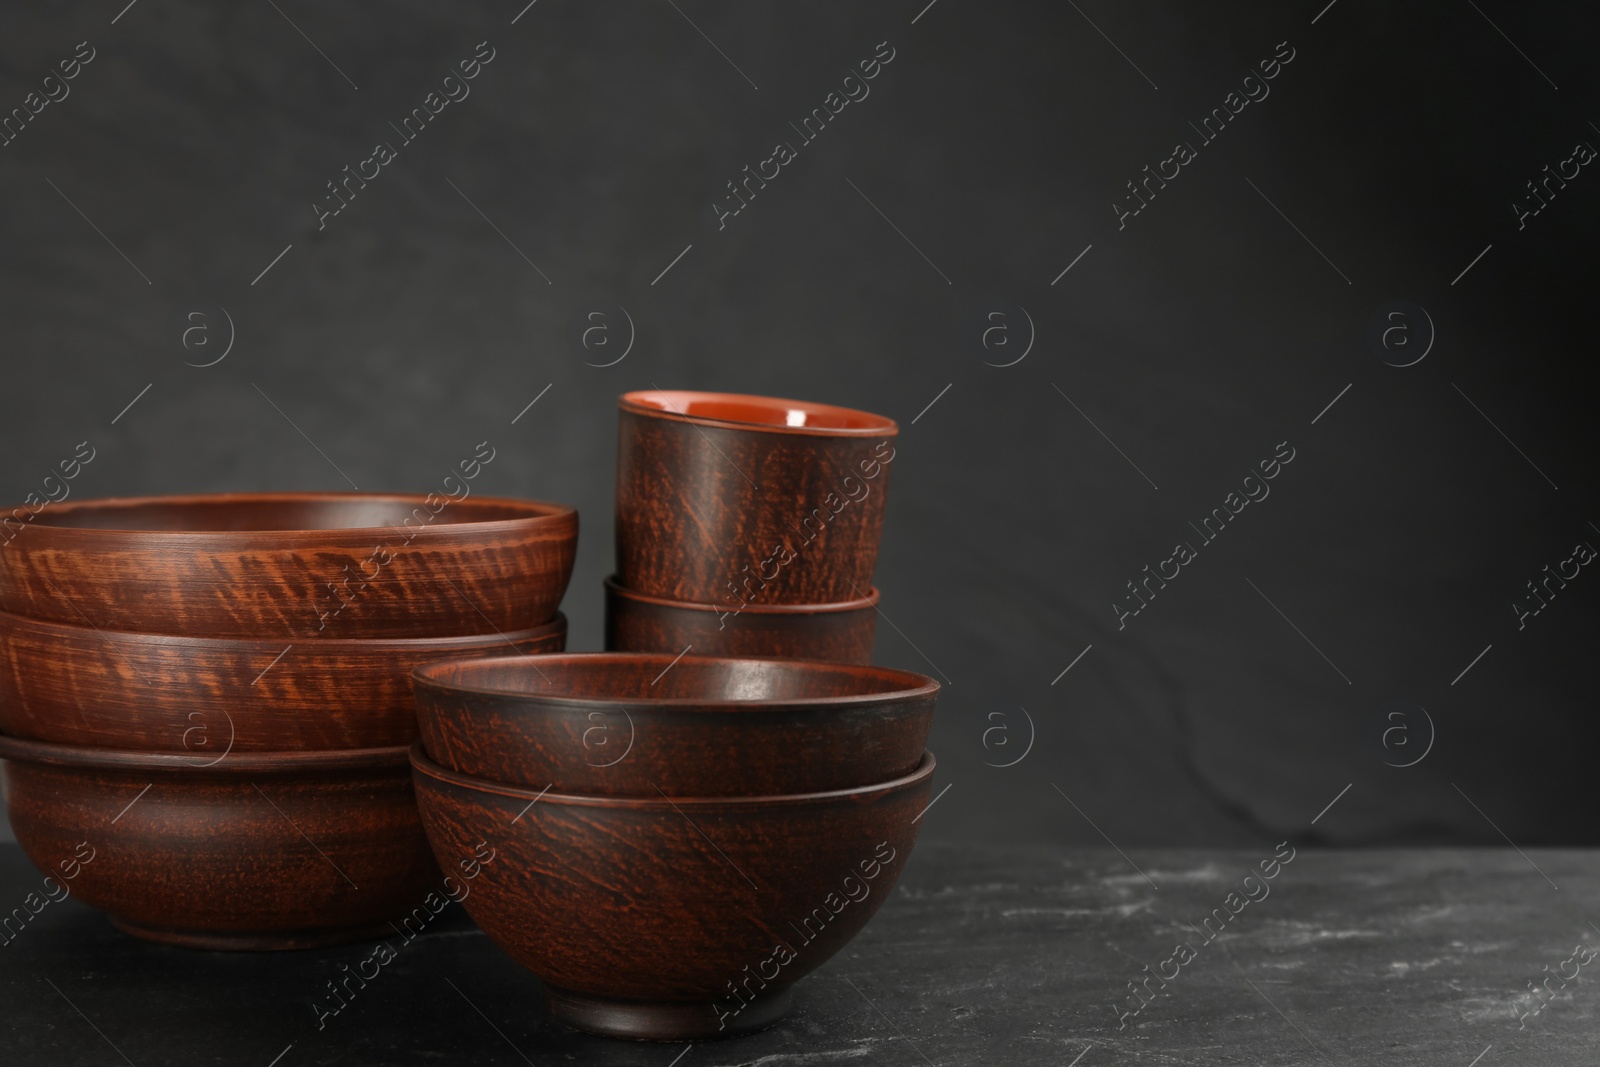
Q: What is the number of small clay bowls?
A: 2